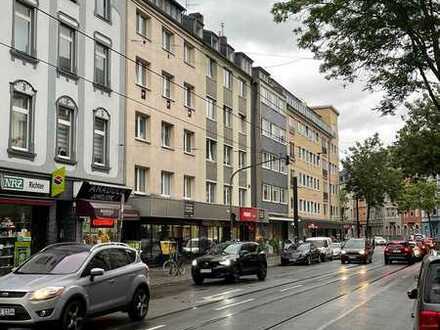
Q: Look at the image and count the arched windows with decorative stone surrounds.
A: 3